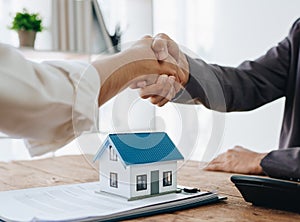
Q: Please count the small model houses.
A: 1